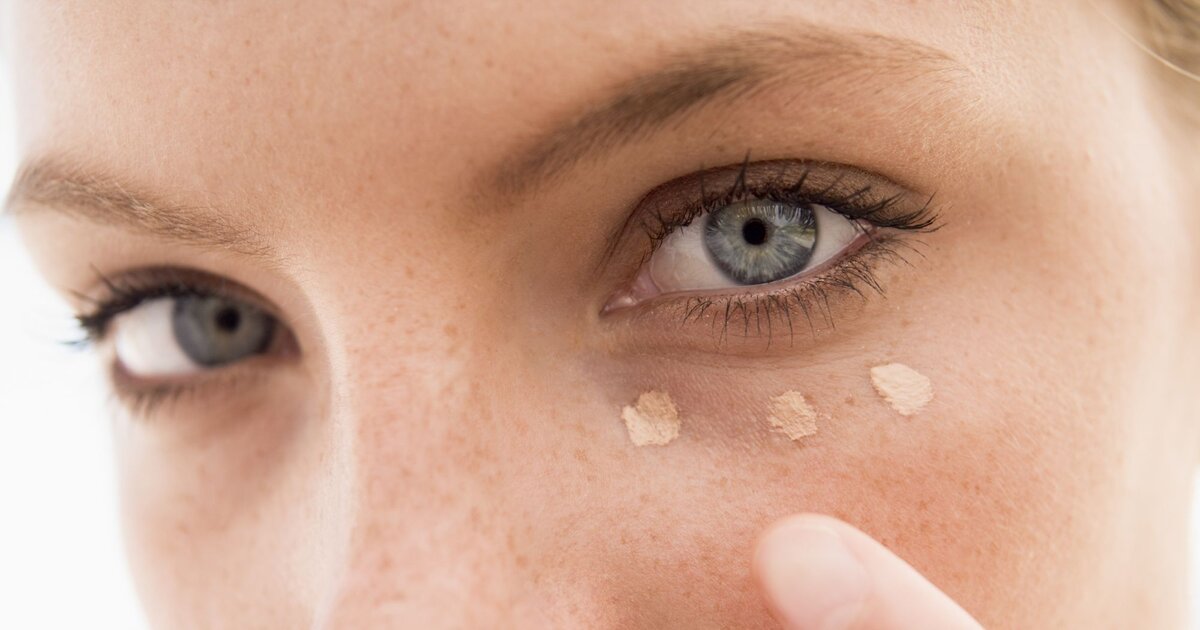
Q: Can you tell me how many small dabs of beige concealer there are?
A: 3